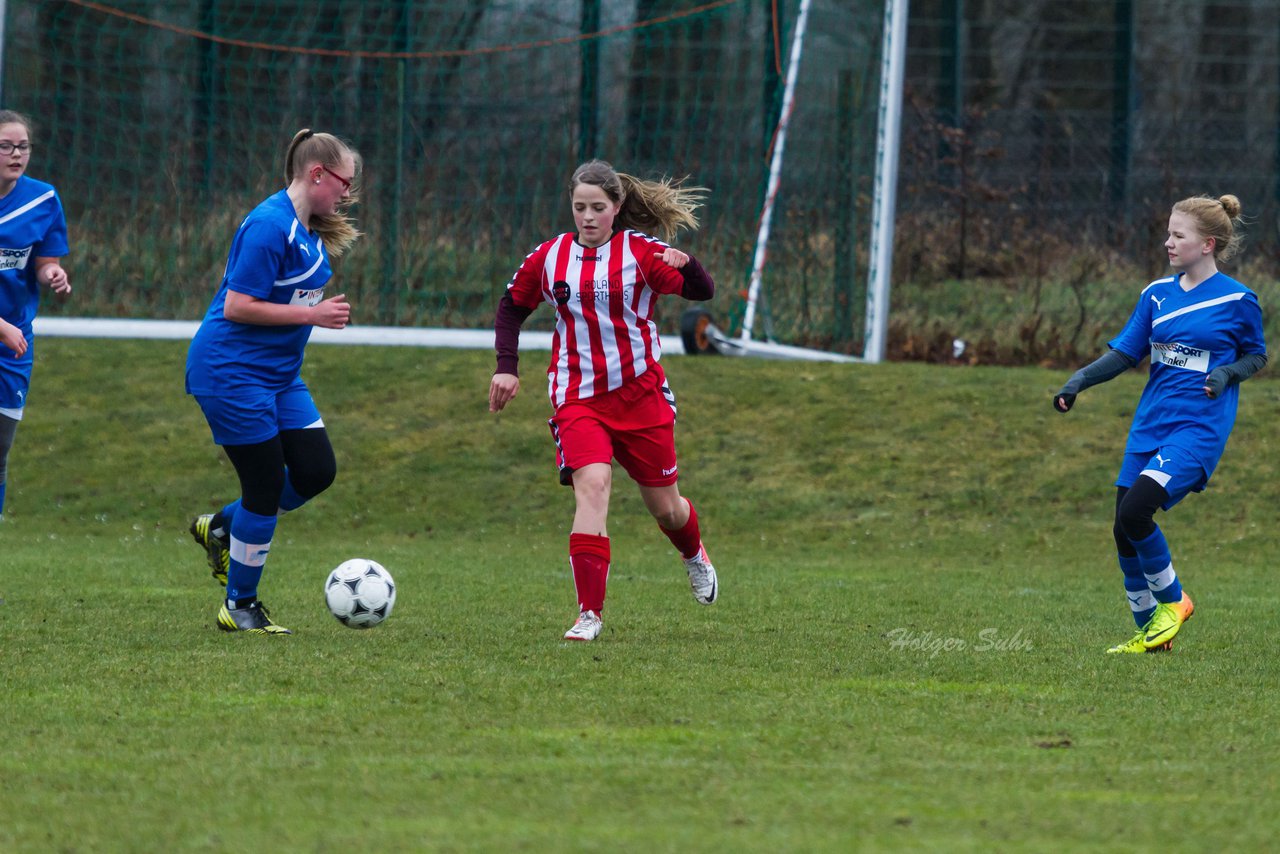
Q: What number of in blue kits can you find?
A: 3